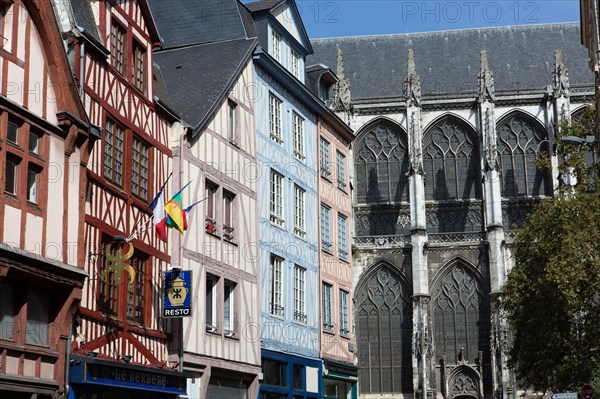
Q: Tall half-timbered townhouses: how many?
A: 5